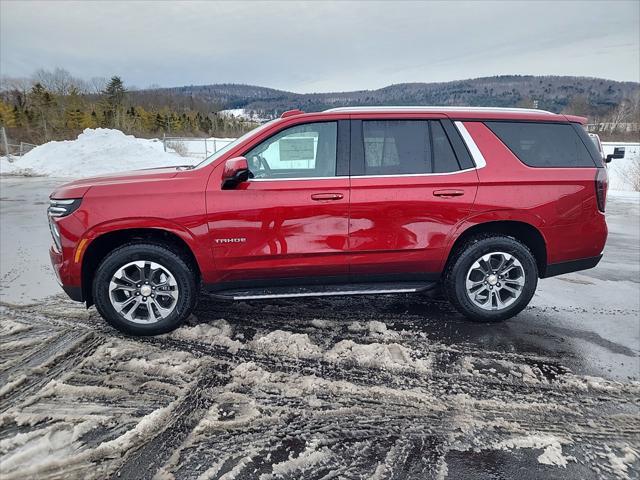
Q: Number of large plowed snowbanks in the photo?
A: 1